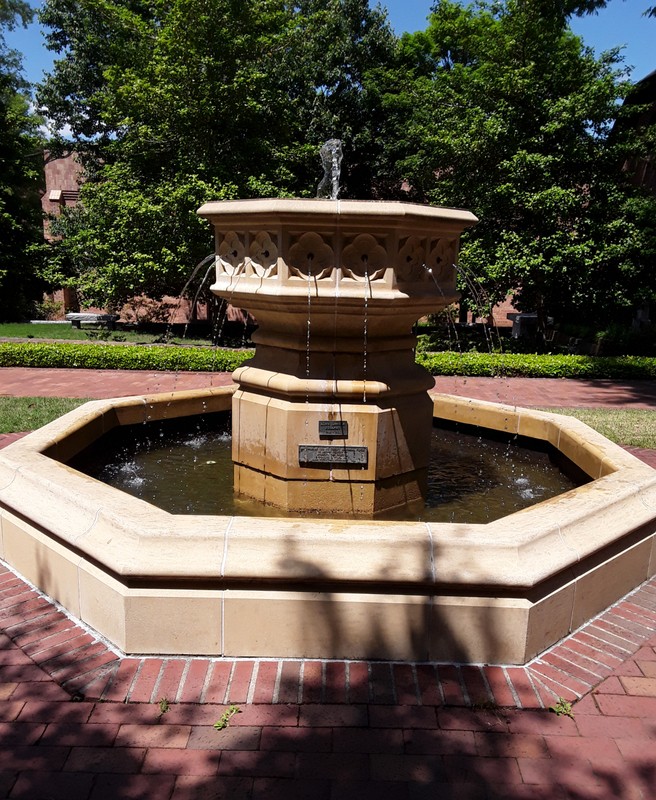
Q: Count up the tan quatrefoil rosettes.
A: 6